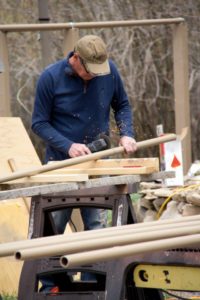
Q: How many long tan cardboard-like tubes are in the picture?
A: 4